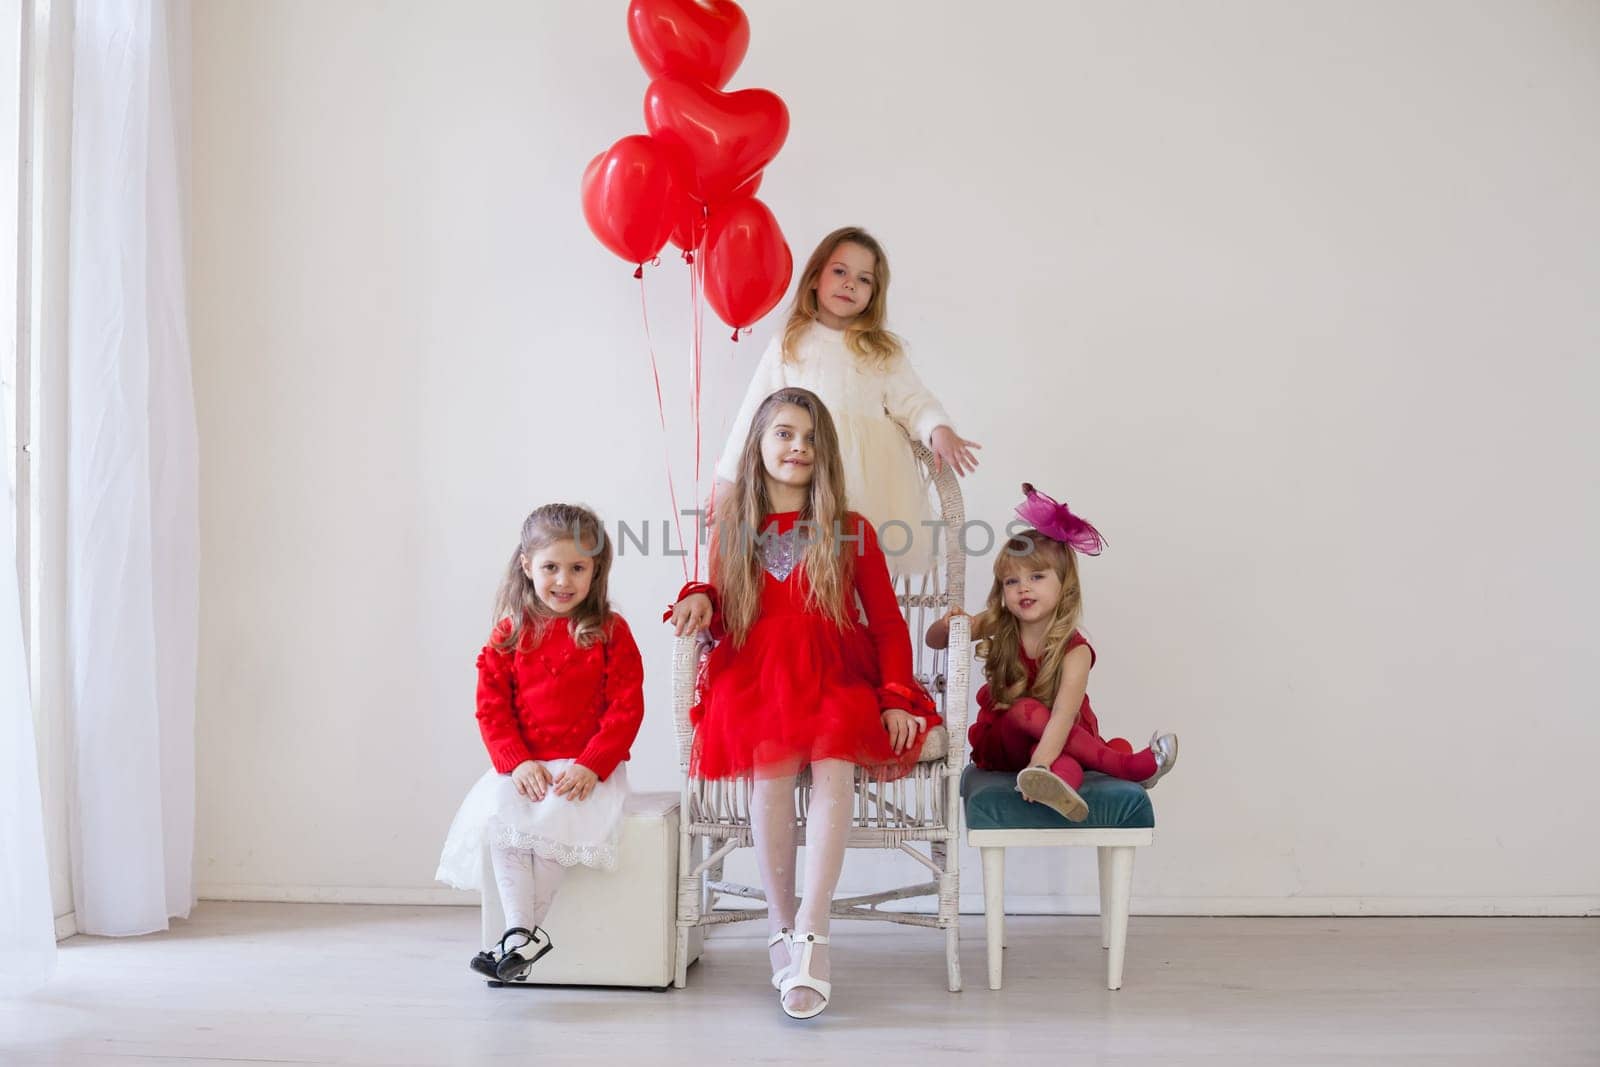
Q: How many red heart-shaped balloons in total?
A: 5